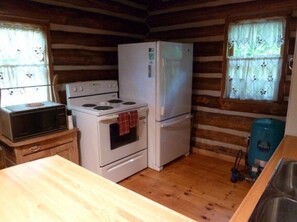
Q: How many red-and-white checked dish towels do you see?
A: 2